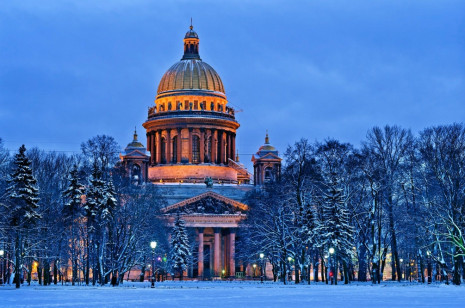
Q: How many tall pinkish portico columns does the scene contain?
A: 3